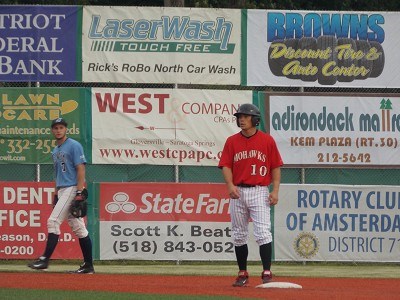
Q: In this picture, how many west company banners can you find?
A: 1